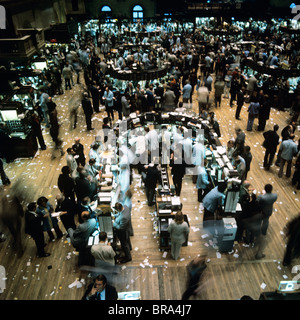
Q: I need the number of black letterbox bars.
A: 1